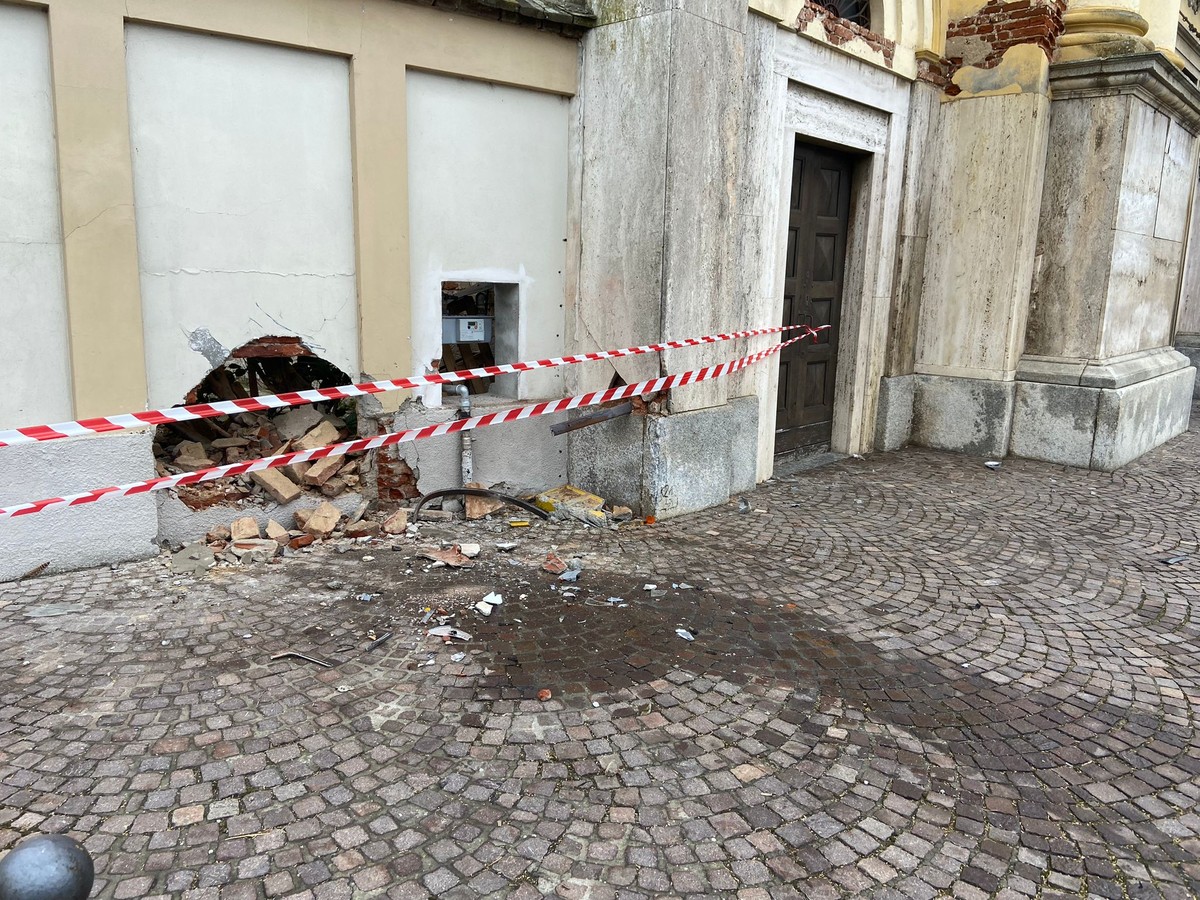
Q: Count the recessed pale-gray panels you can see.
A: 3